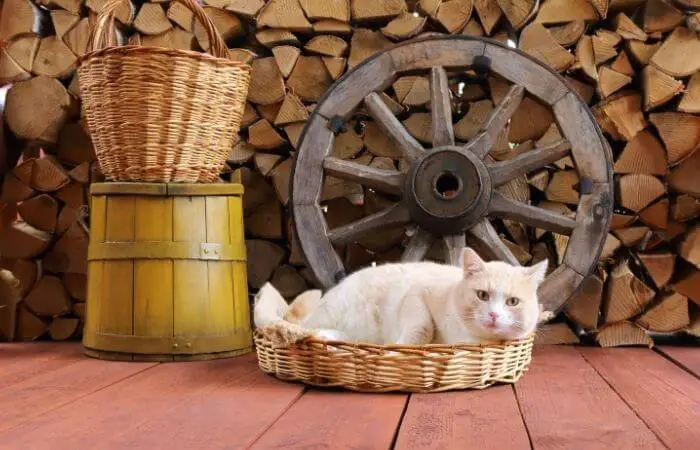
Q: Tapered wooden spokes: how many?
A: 10